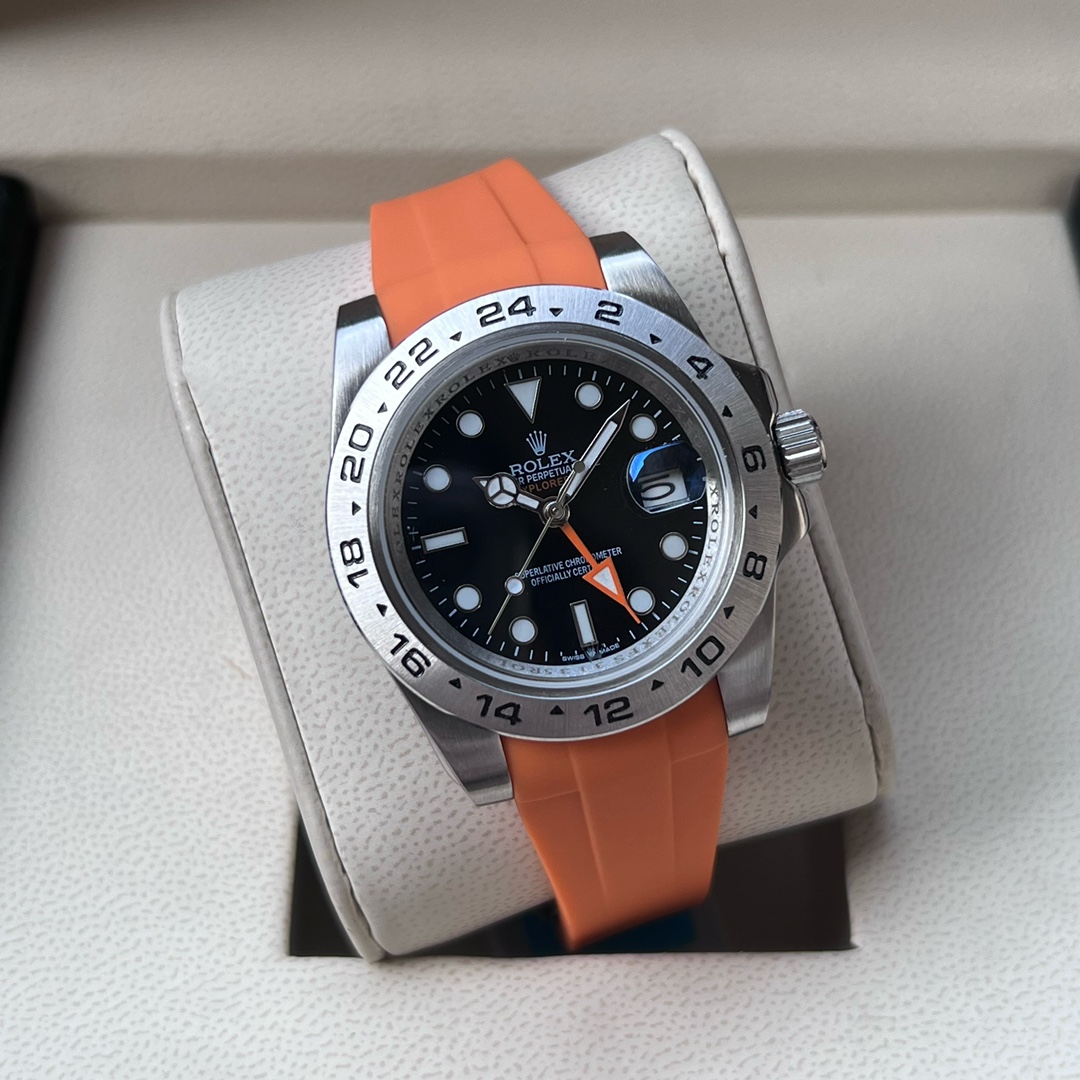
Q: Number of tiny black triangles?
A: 12